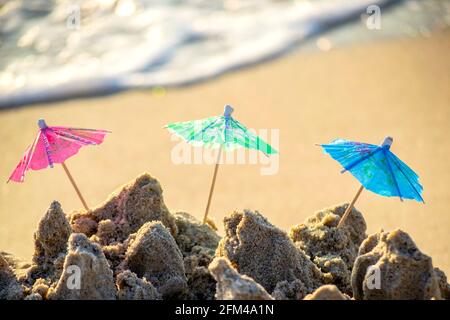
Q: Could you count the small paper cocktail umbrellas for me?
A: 3